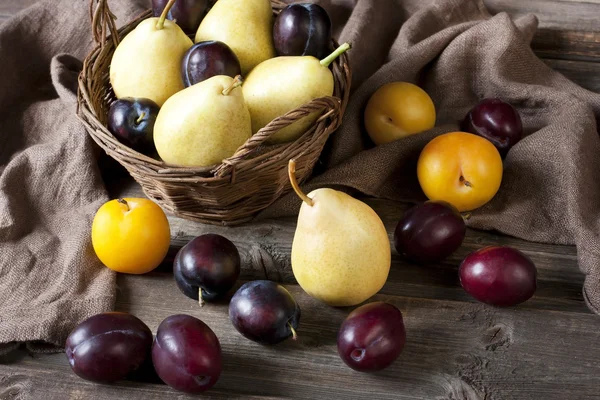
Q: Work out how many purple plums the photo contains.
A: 12